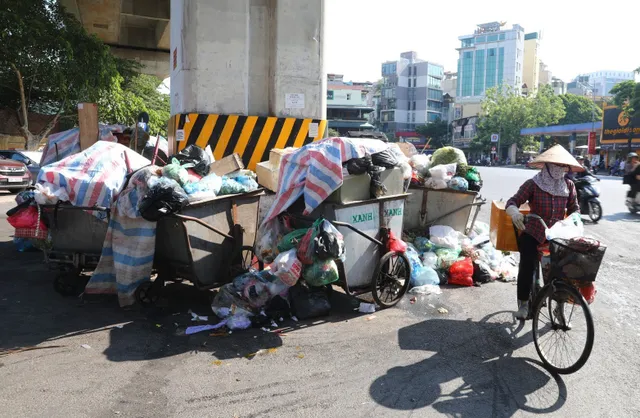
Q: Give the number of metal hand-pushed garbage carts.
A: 4